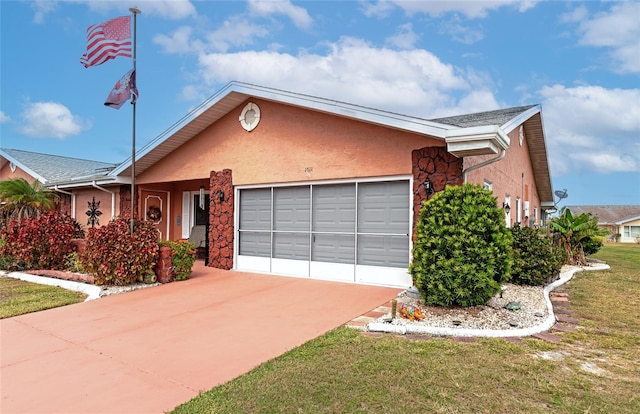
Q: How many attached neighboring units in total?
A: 1